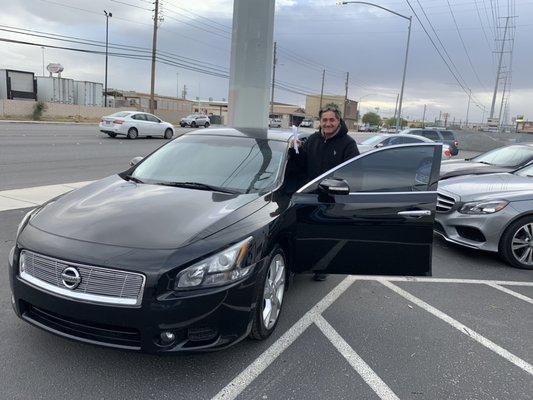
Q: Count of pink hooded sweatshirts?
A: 0